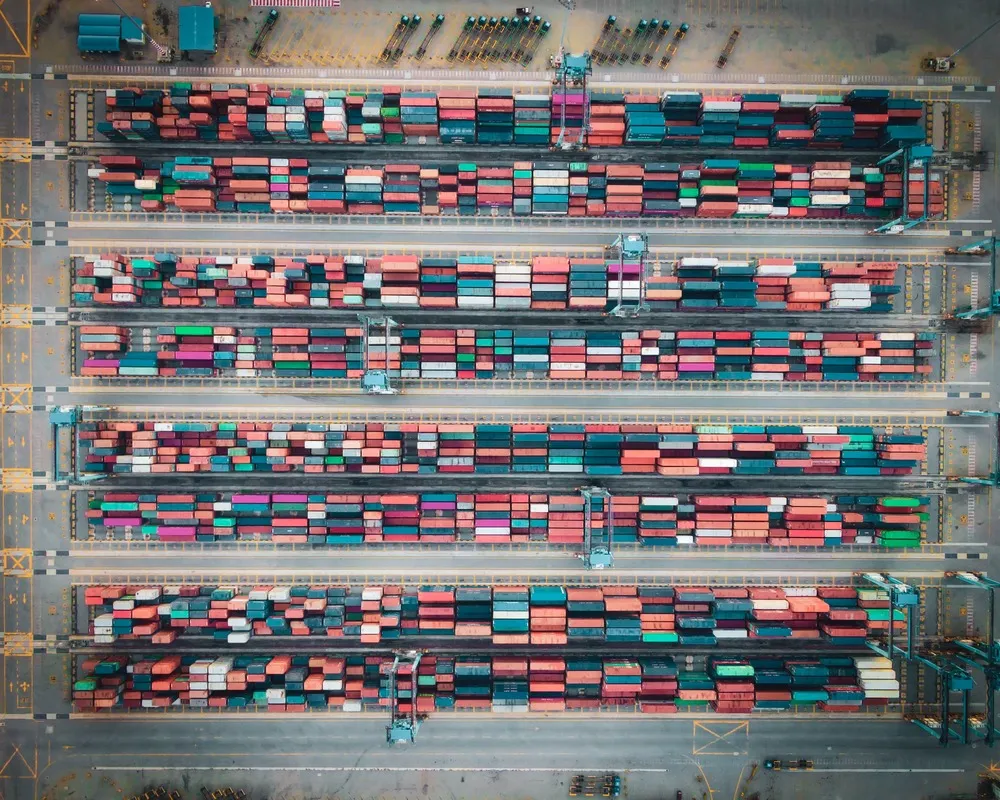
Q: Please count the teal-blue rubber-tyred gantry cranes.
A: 13